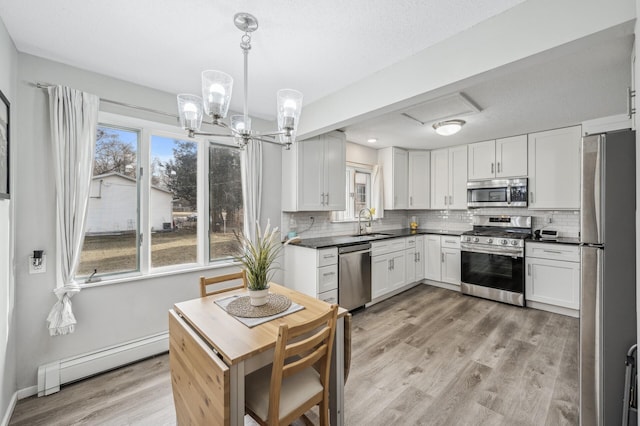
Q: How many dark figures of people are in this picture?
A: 0